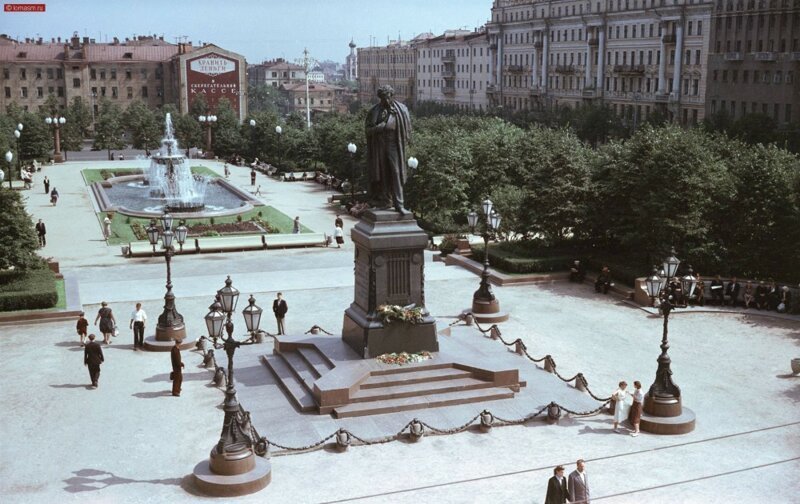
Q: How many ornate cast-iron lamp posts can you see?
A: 4